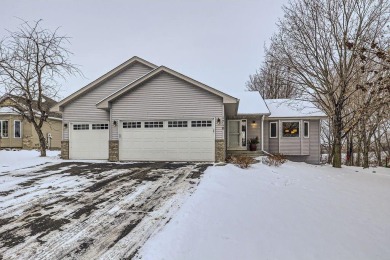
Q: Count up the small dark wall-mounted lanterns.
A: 4